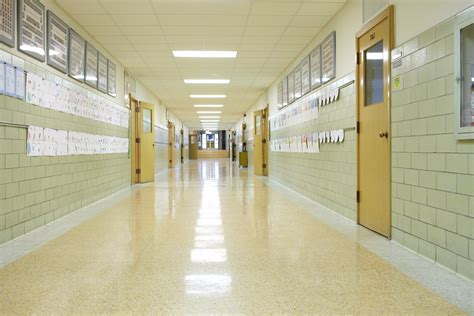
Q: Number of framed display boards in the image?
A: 14